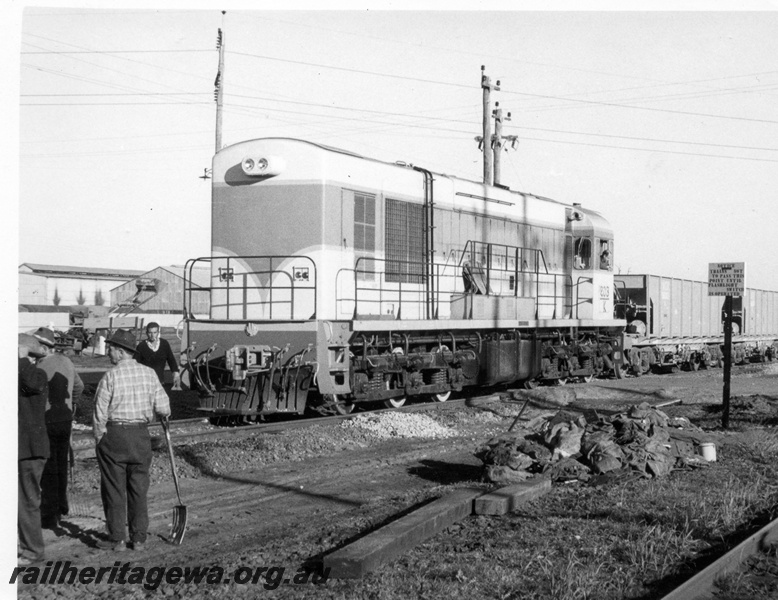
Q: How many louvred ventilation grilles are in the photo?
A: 2